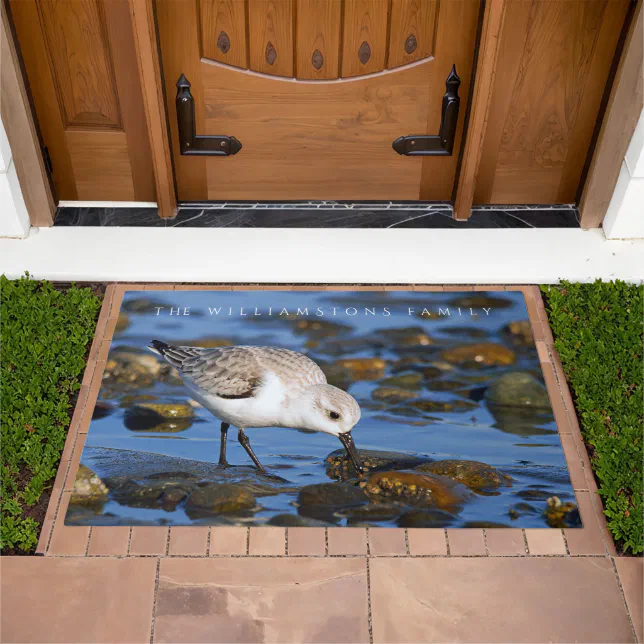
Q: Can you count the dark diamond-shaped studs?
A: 5